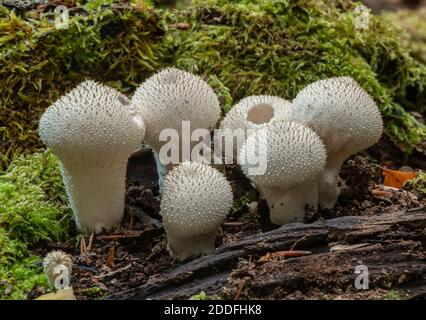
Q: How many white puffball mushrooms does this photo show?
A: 7